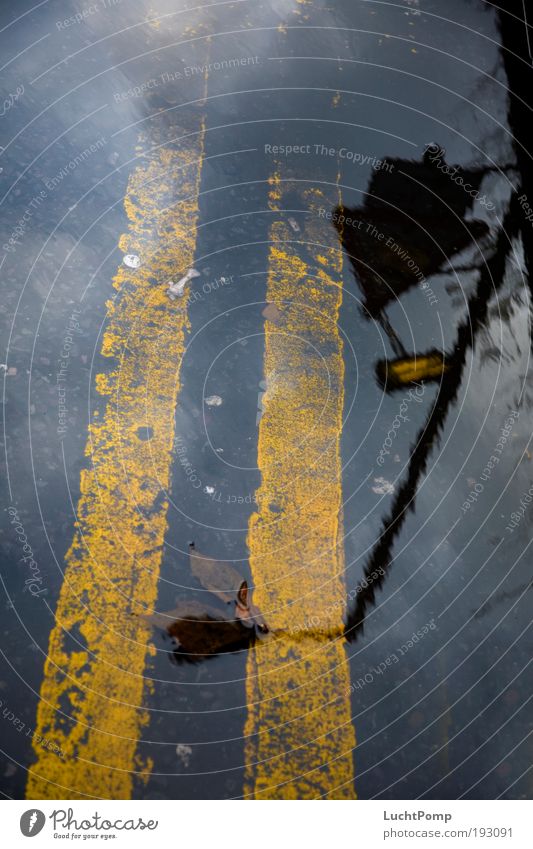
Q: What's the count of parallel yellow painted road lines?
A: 2